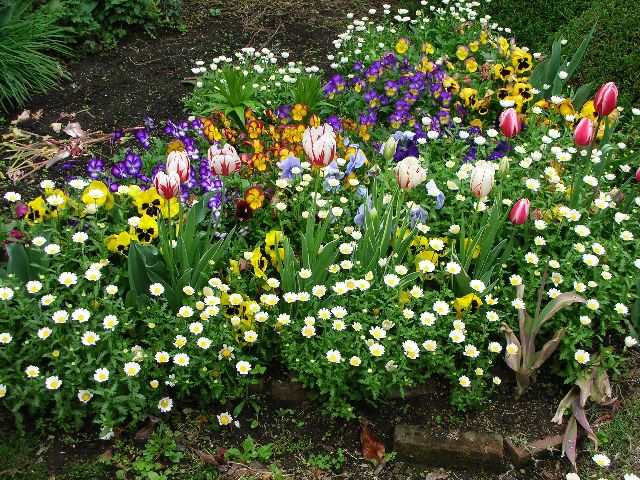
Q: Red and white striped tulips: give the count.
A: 6